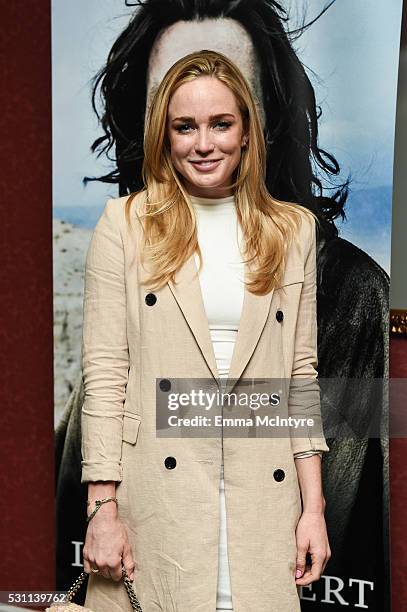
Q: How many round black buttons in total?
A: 6